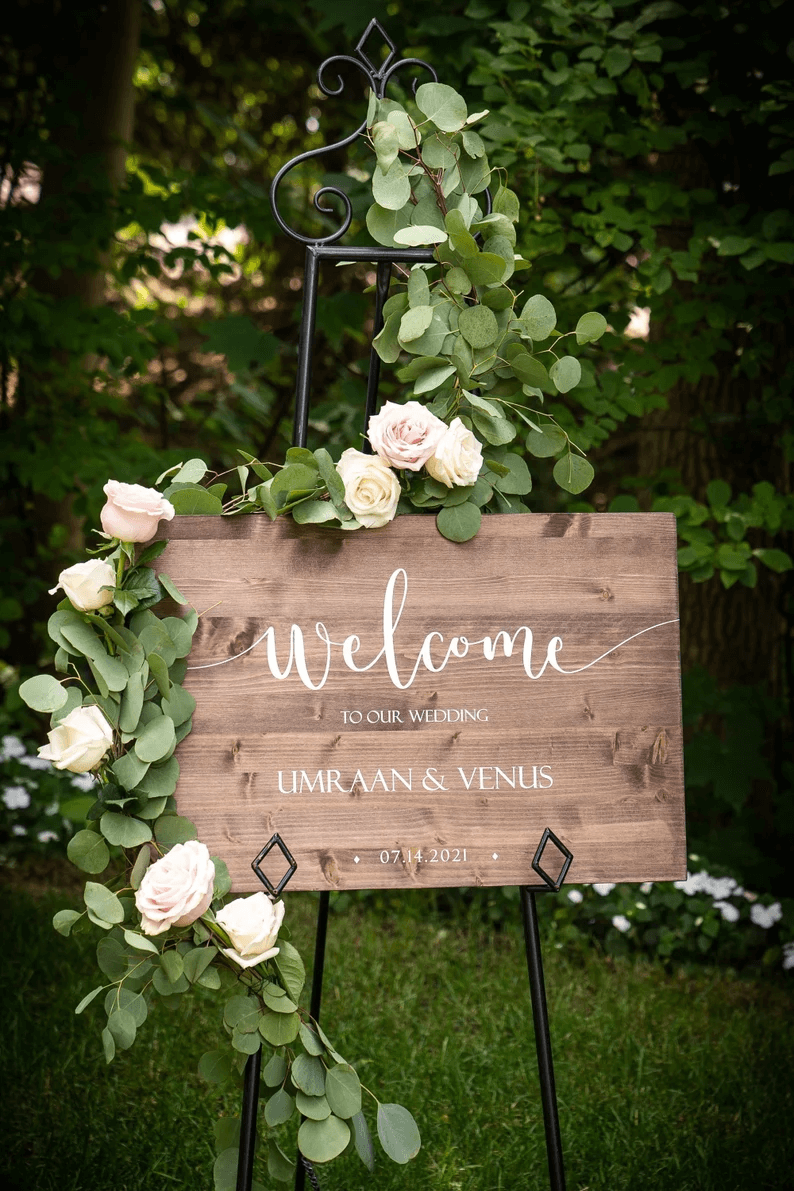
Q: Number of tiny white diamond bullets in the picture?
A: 2